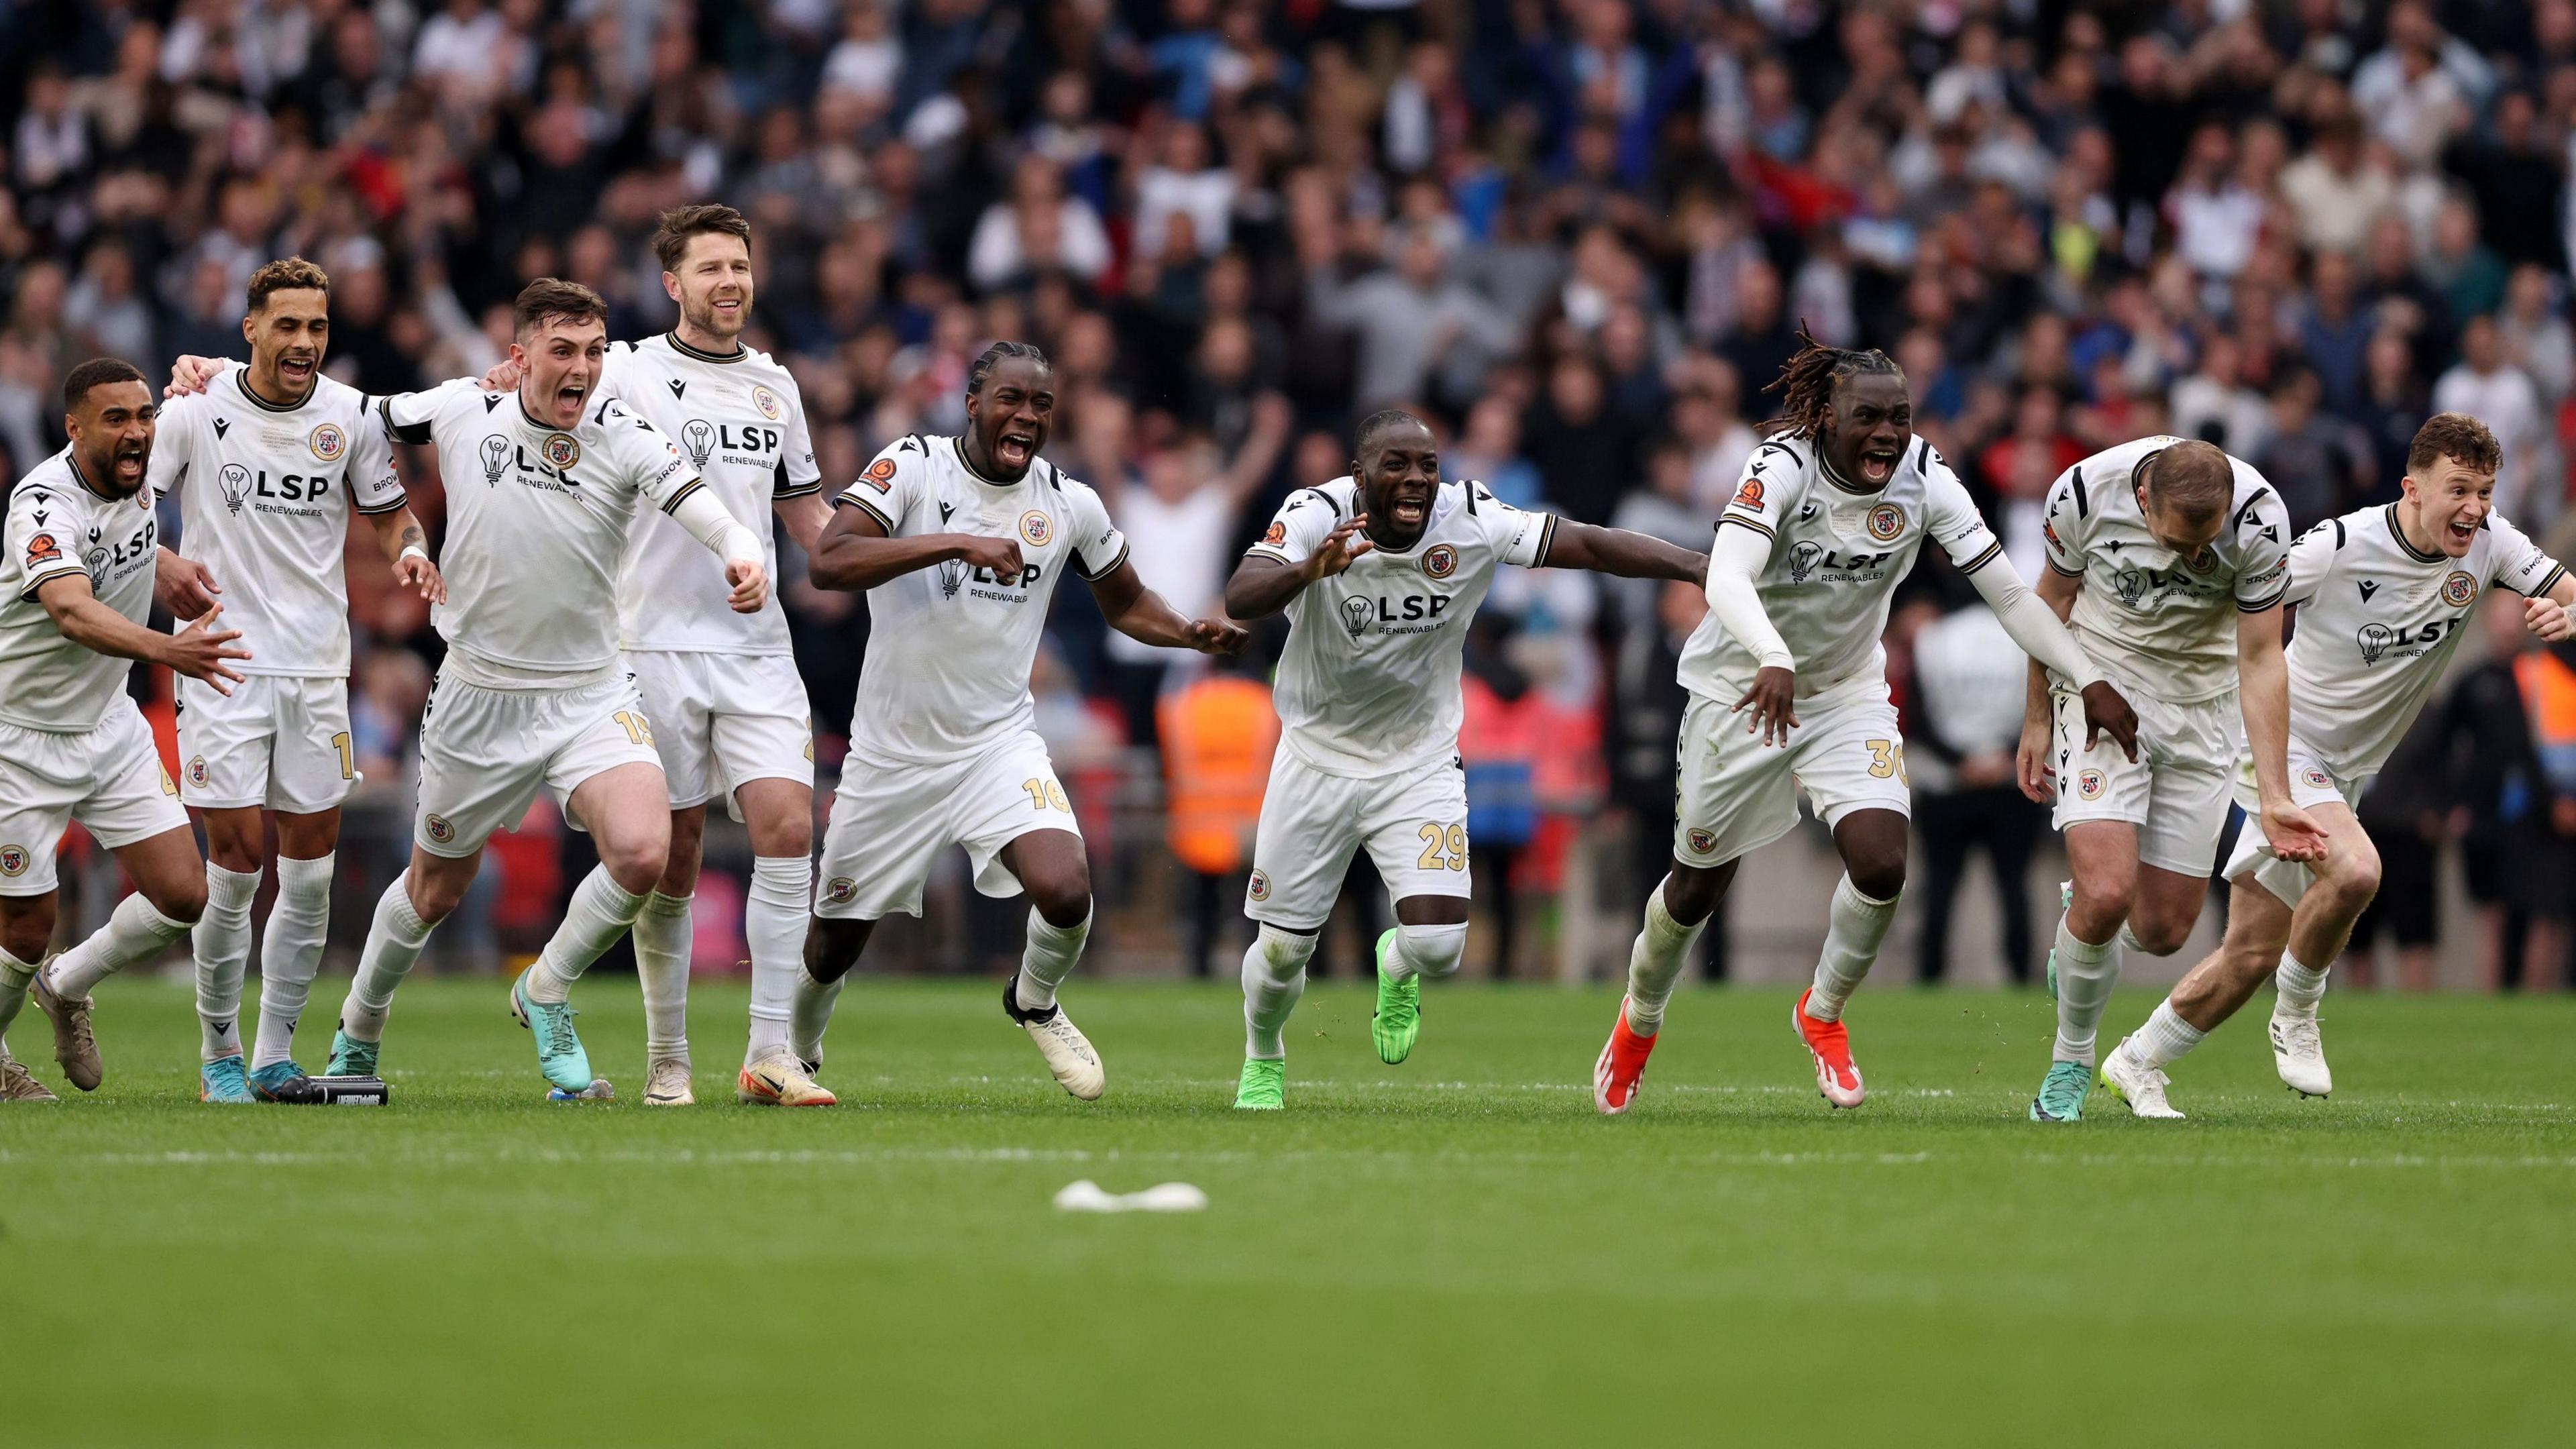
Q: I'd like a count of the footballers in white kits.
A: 9